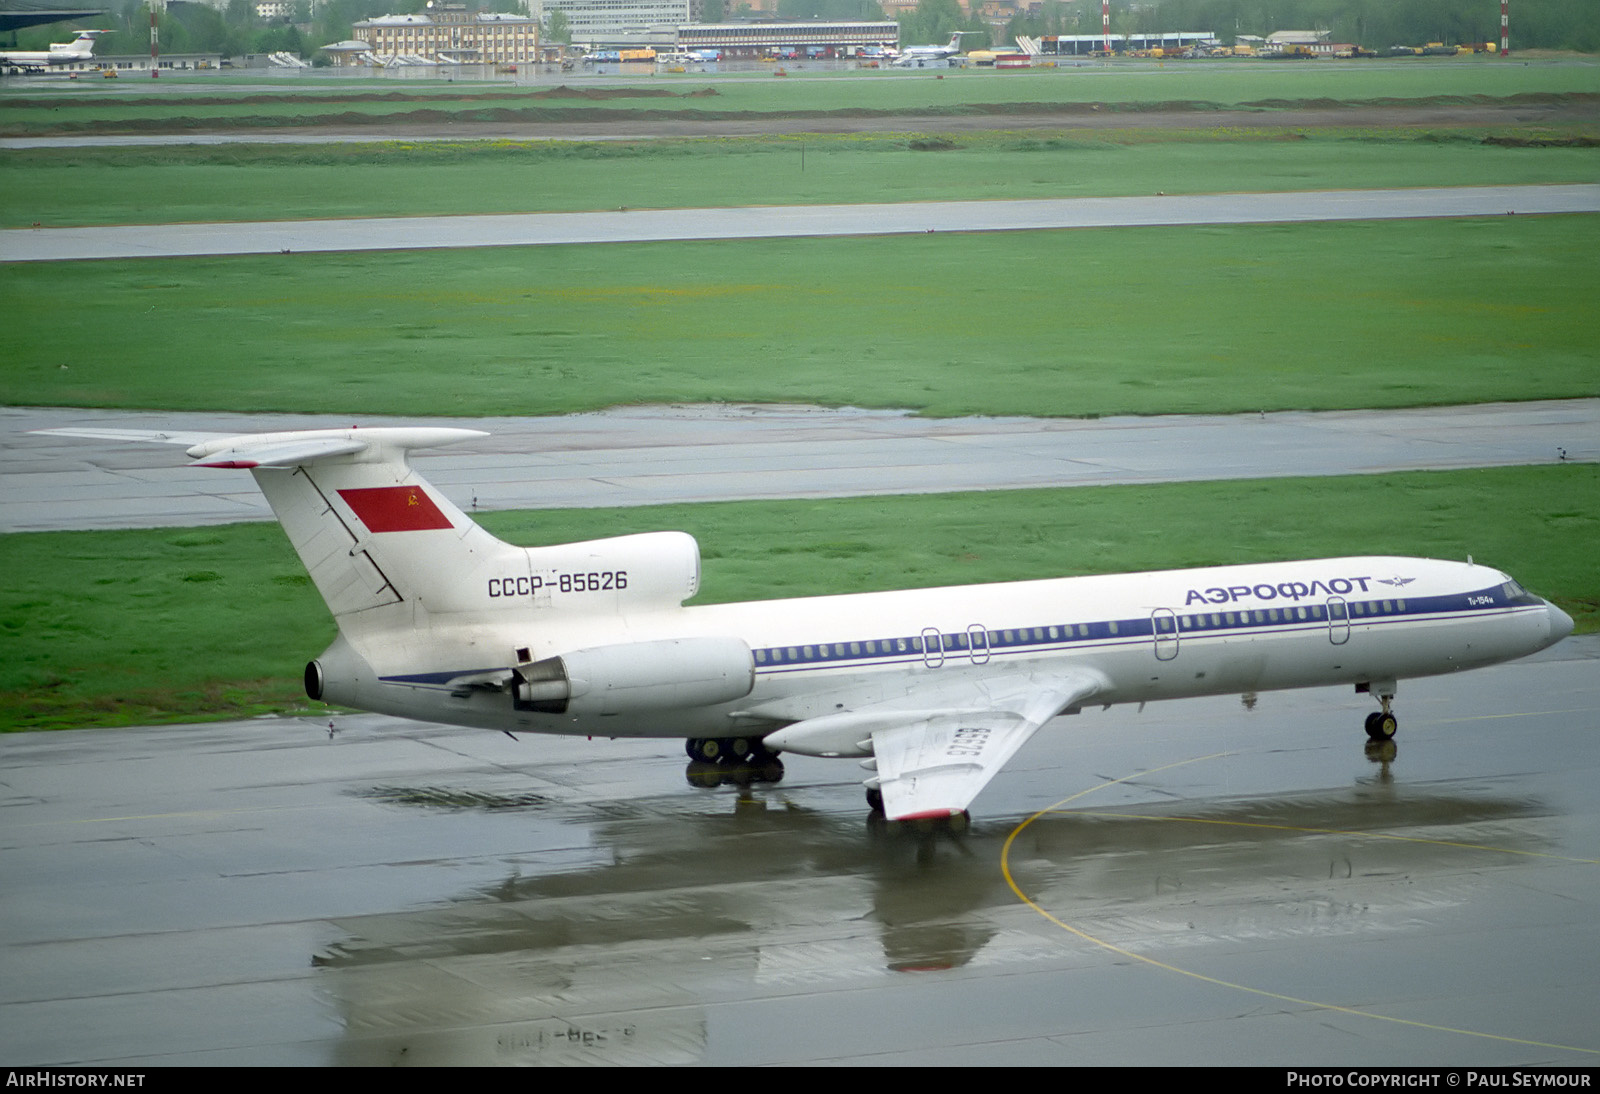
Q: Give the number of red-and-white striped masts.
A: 3